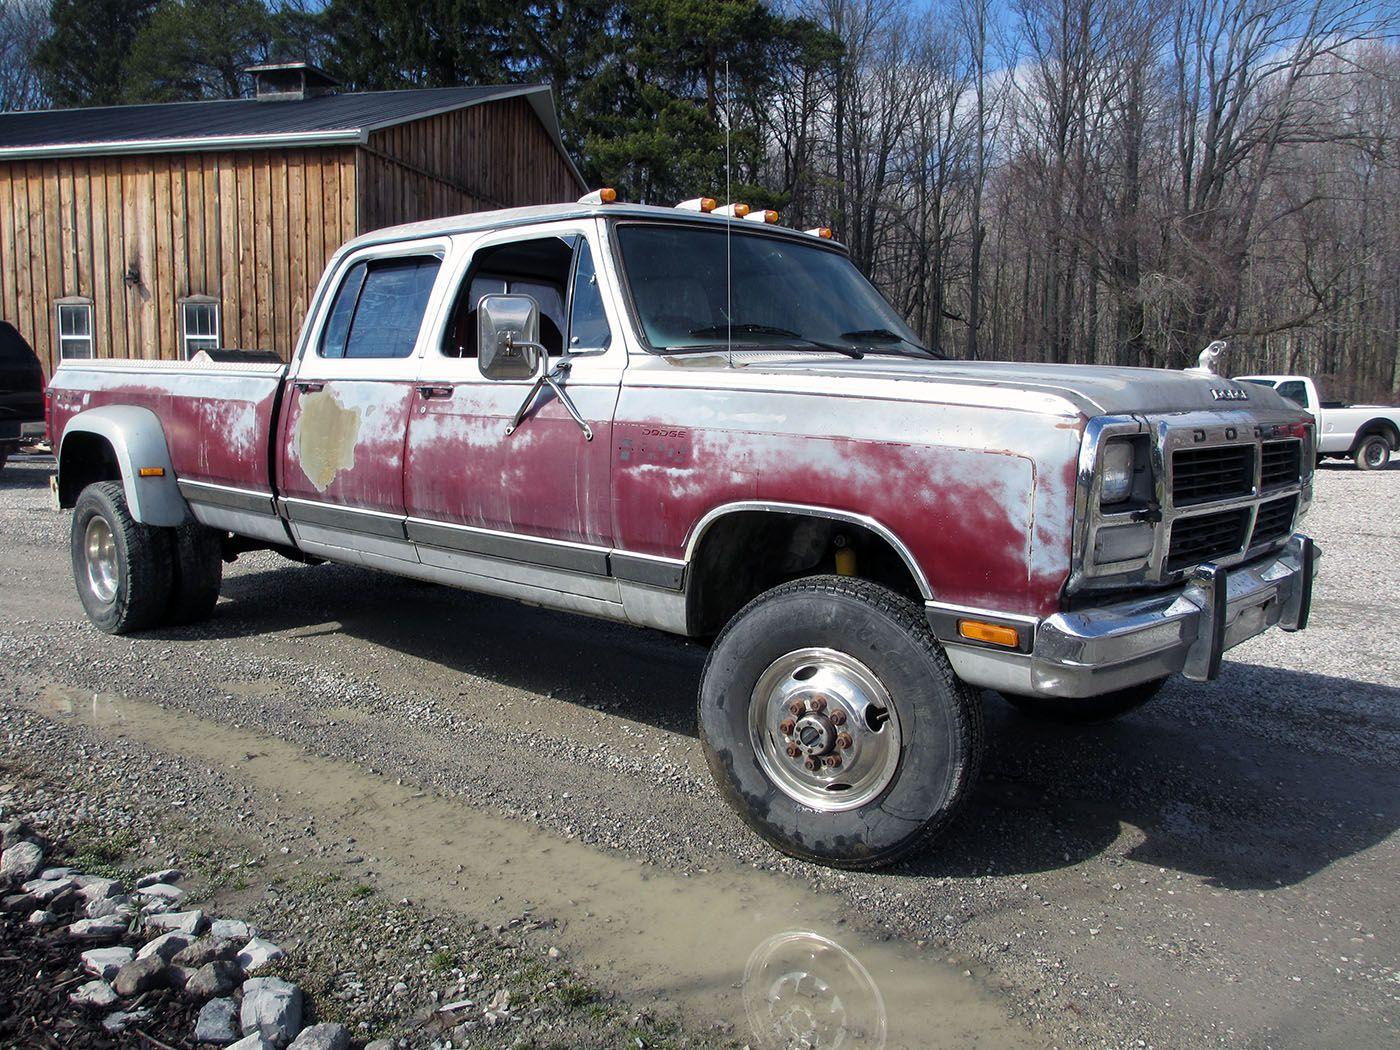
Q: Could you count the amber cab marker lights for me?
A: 5